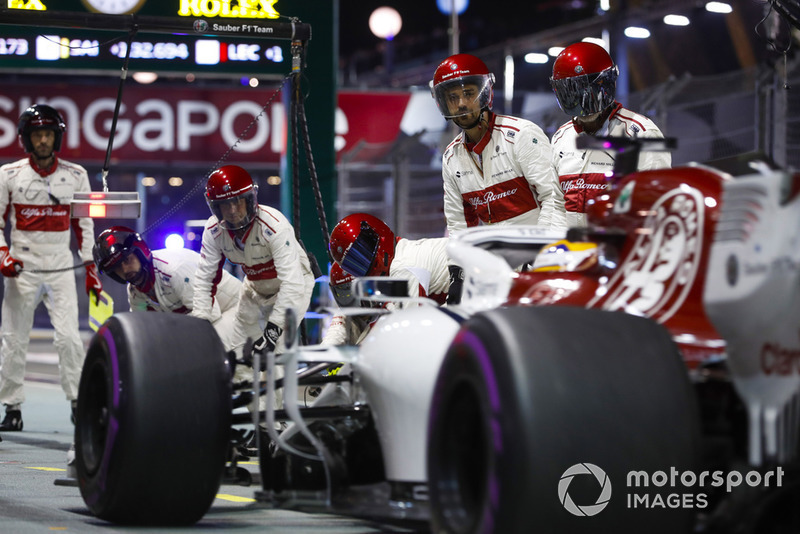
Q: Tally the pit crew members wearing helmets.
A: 7